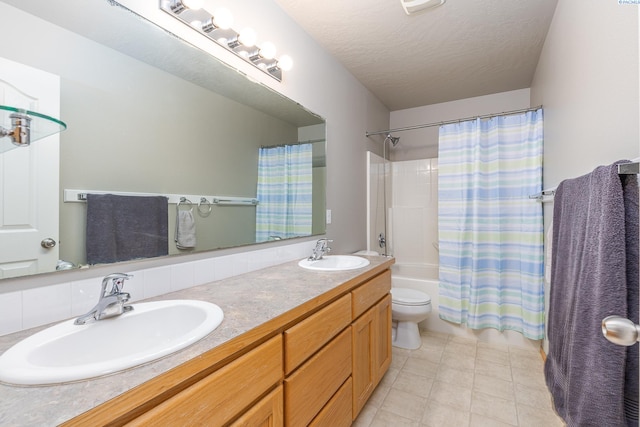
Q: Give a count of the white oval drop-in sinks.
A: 2